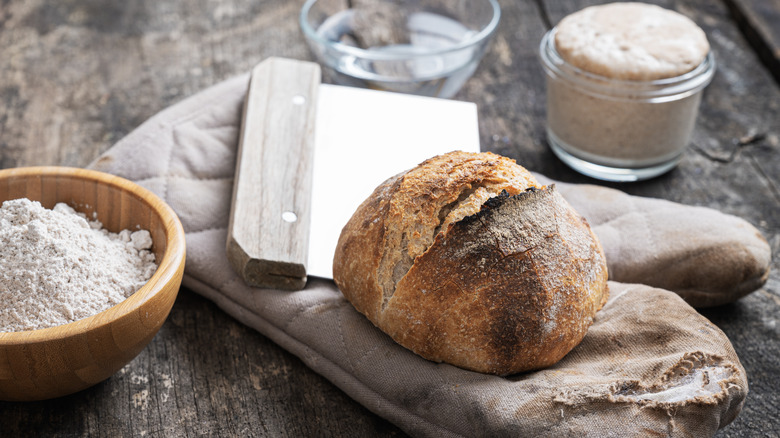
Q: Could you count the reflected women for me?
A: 0